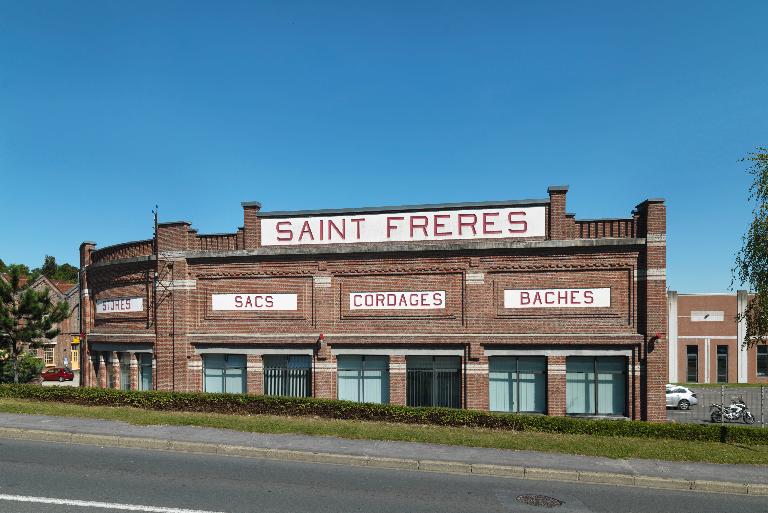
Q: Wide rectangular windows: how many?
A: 6